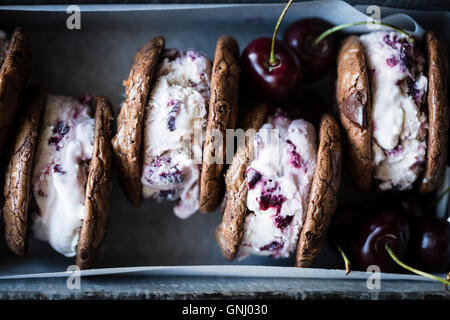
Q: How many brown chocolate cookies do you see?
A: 9